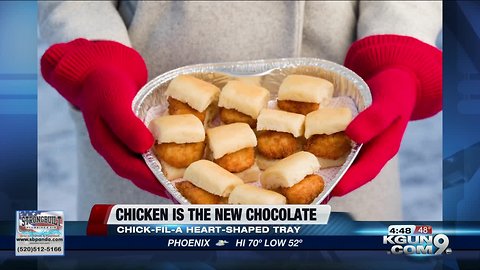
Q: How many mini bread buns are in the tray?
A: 10